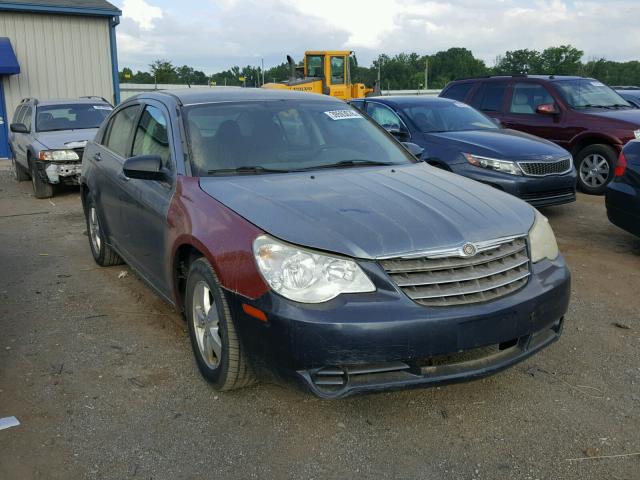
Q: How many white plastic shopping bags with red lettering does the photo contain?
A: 0